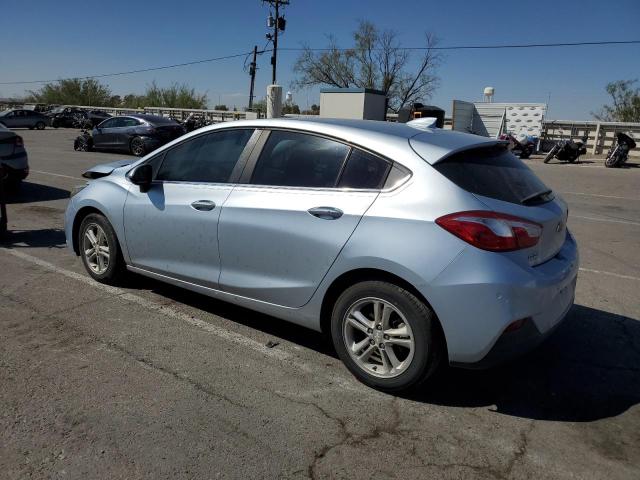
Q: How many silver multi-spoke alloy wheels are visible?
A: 2